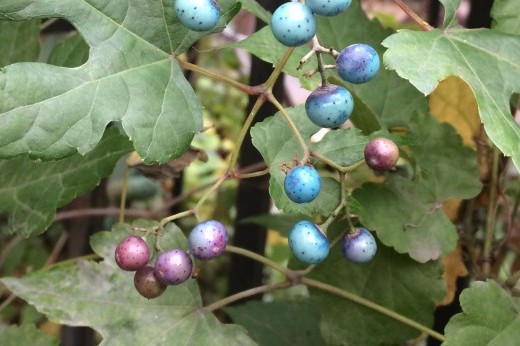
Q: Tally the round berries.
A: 13